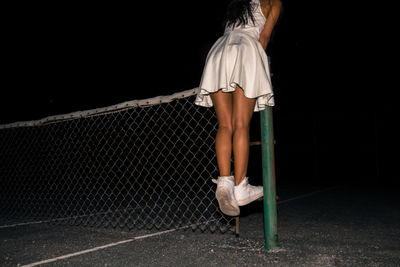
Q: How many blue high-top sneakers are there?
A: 0